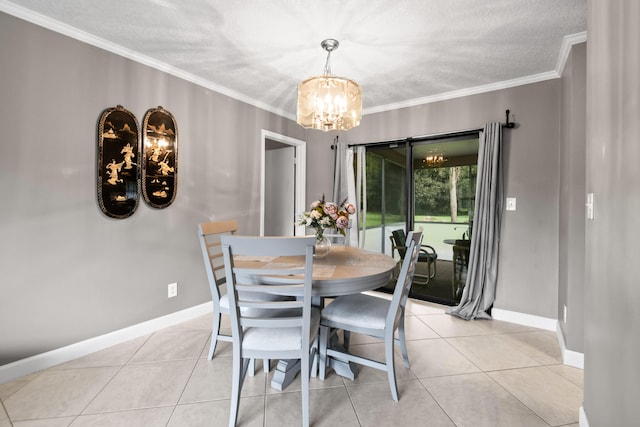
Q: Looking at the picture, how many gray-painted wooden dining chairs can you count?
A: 4